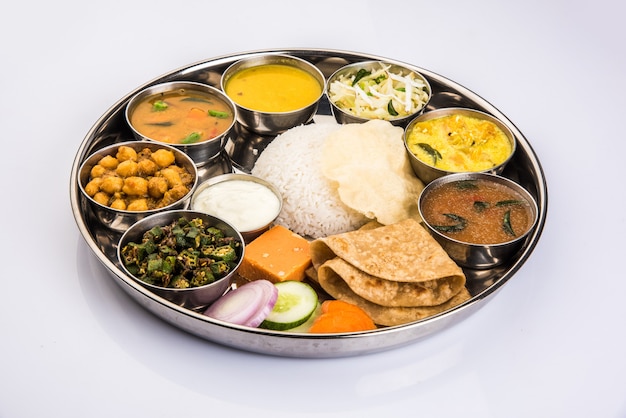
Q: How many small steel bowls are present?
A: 8